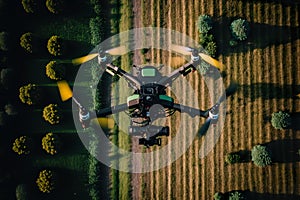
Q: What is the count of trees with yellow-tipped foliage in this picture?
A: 10